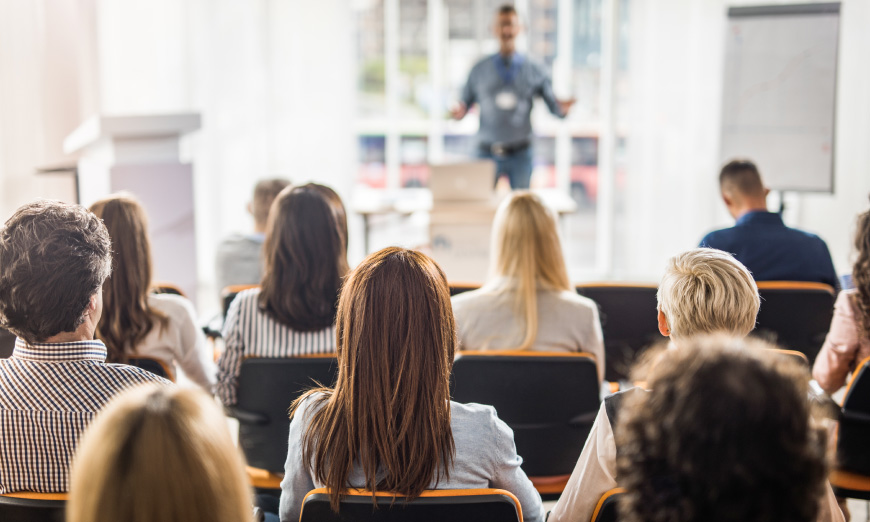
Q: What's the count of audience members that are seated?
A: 11